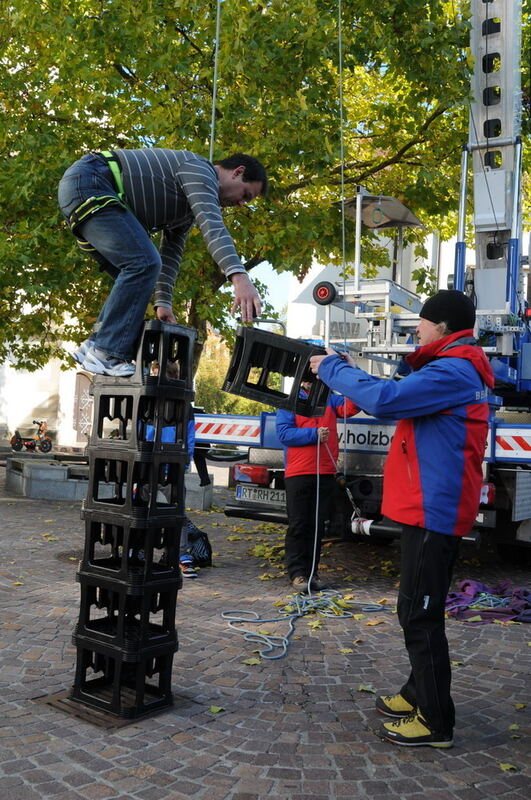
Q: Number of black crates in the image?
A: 7